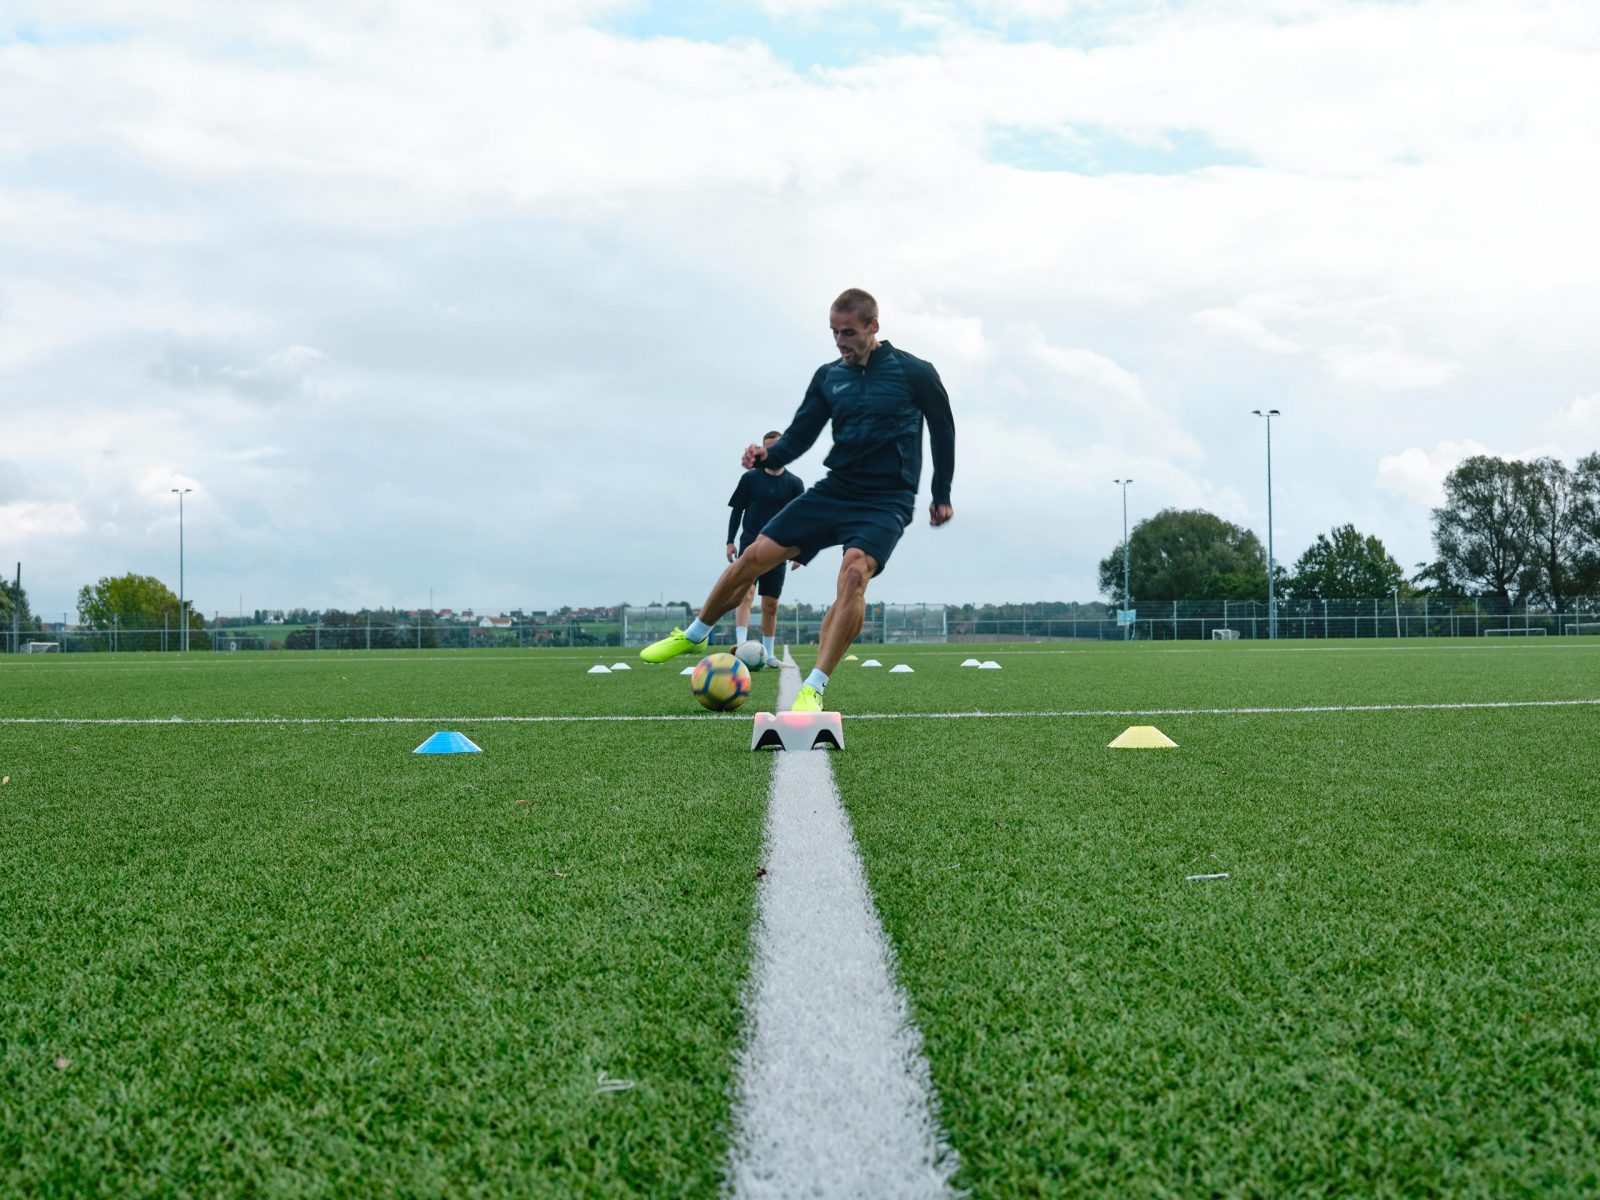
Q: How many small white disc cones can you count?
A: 7